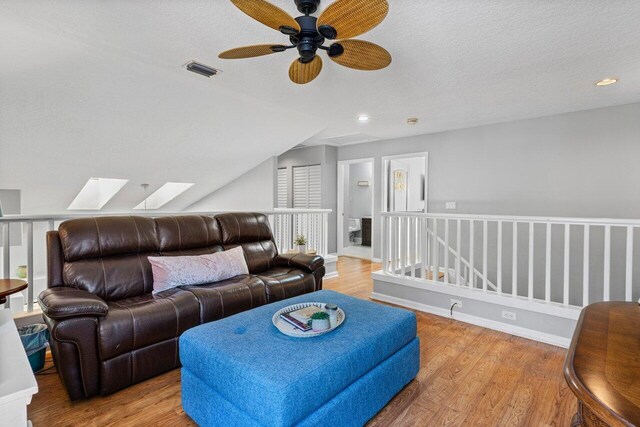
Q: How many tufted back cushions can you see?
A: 3